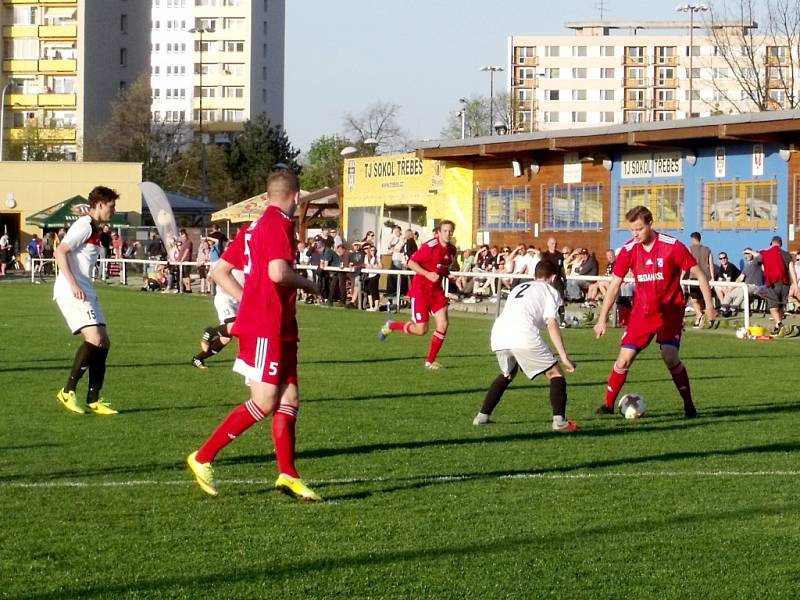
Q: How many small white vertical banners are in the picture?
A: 2